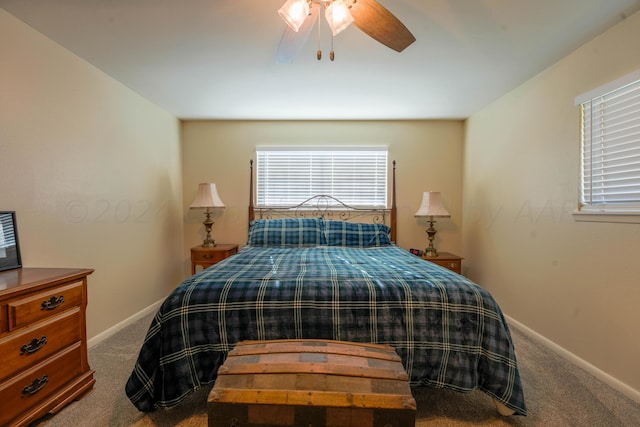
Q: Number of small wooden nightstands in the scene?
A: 2